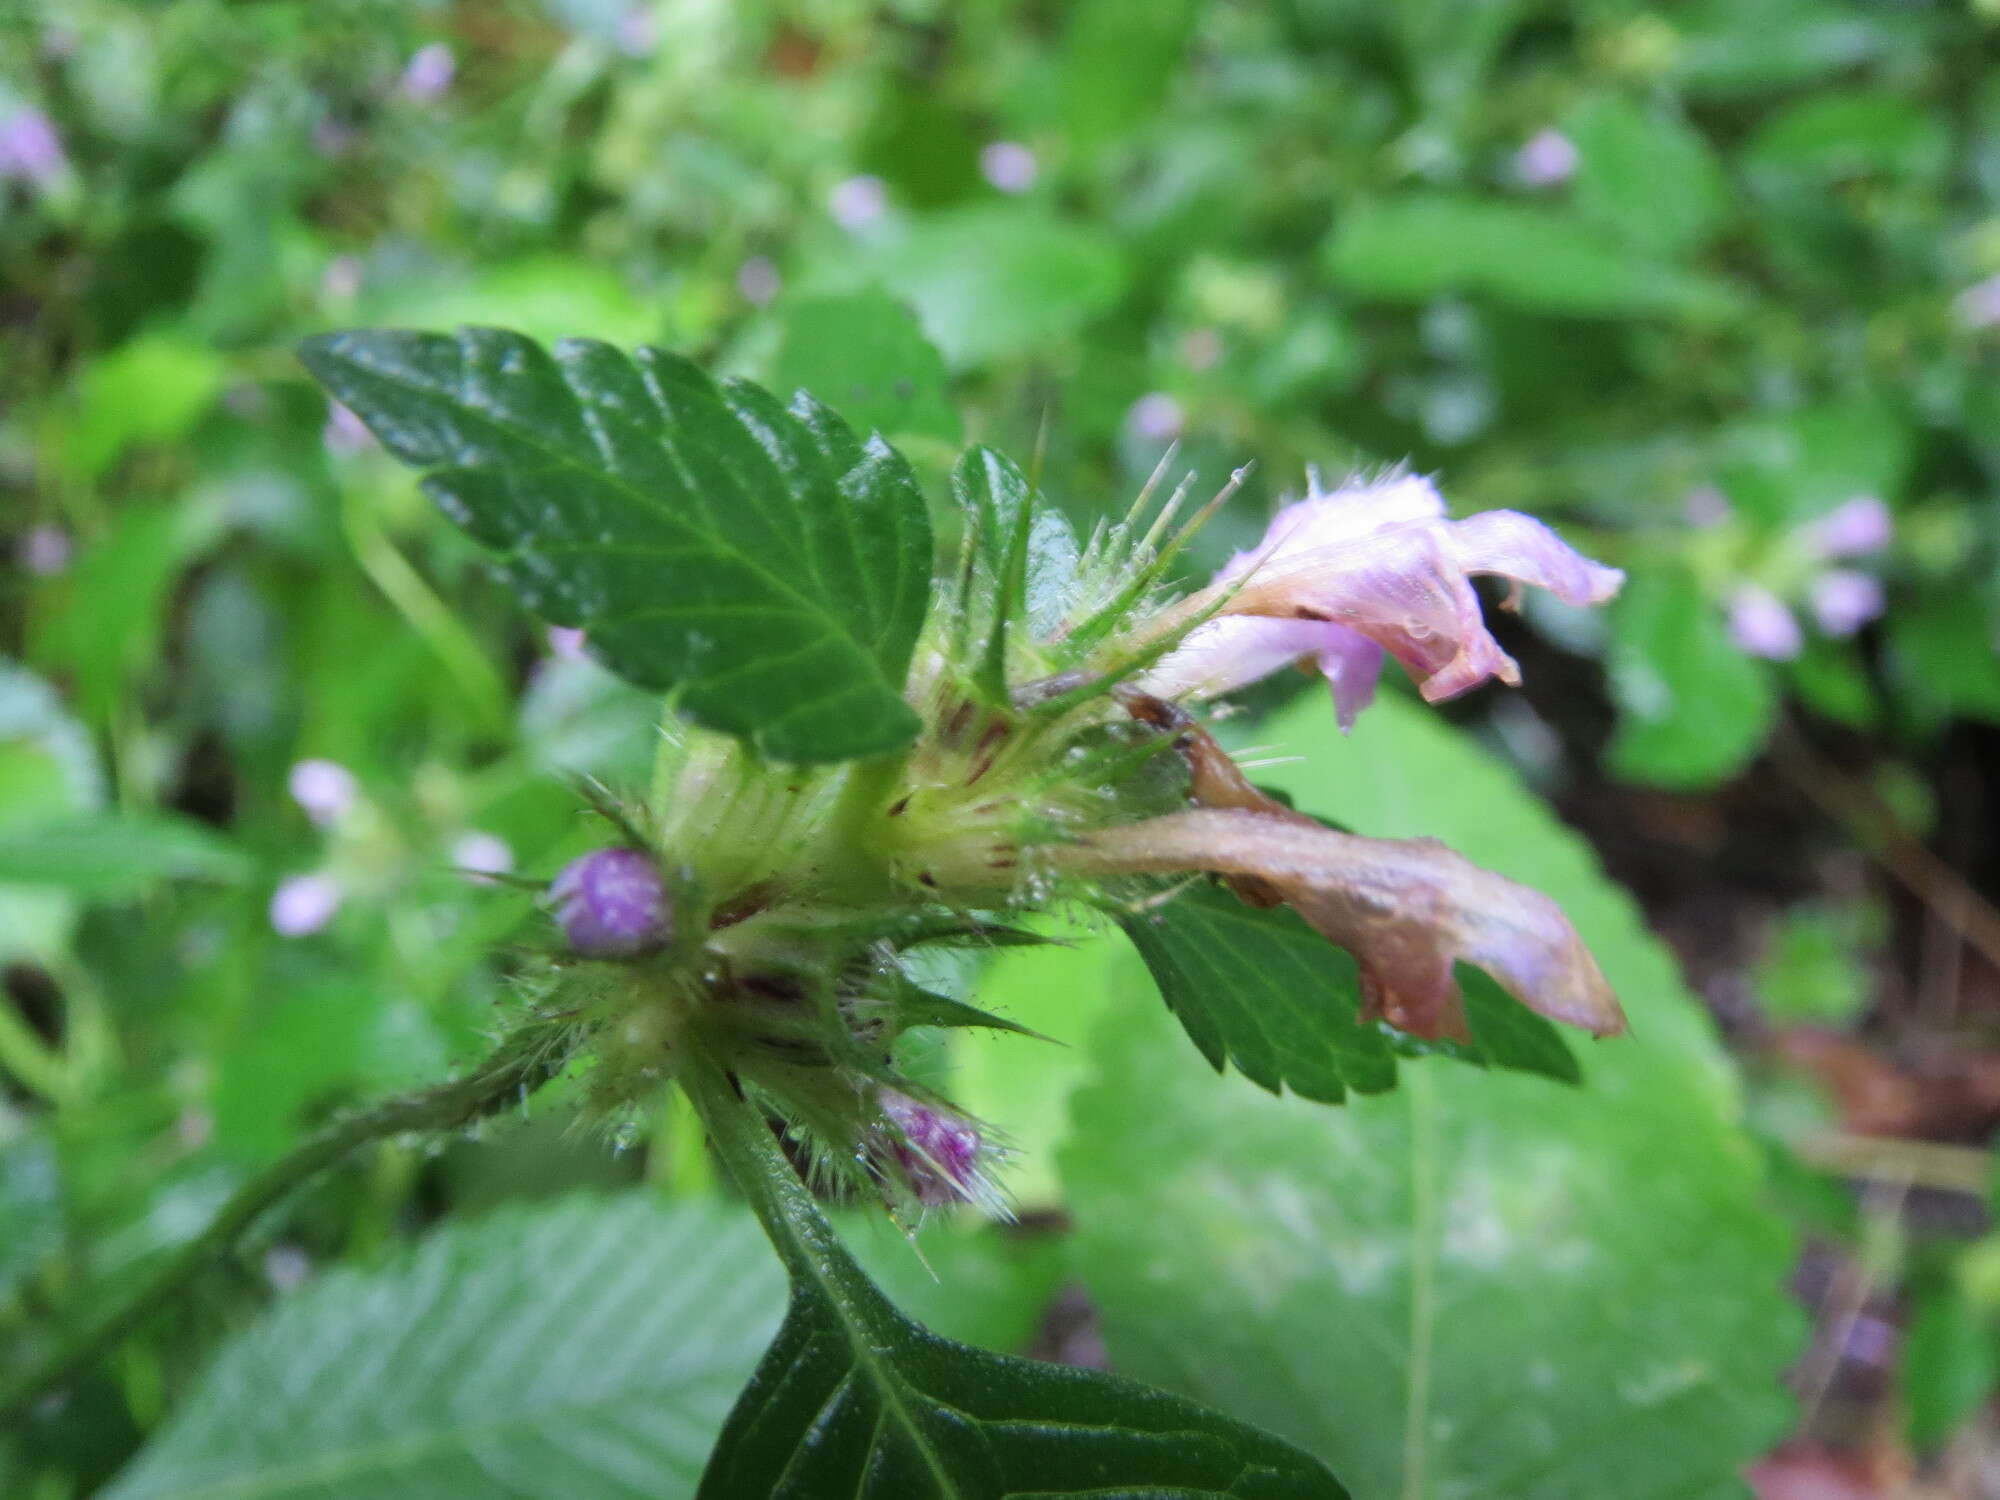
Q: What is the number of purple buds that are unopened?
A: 2